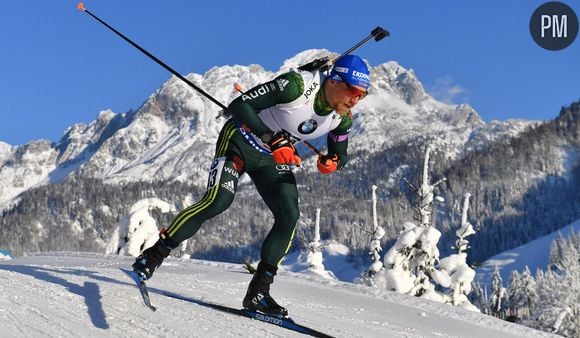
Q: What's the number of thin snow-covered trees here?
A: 4